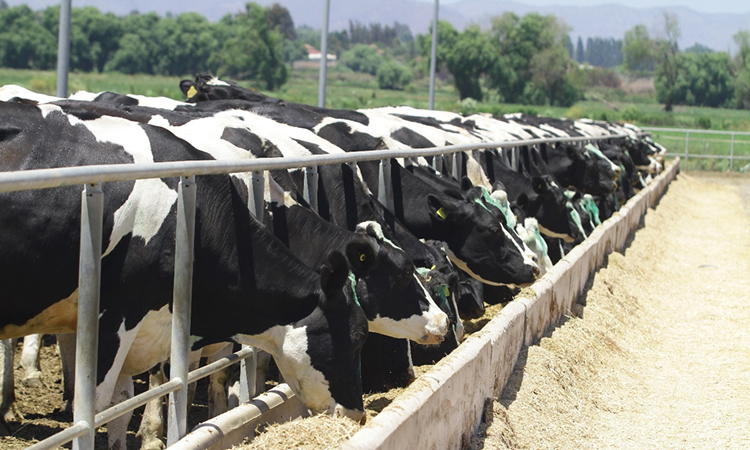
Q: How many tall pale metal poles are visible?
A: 3